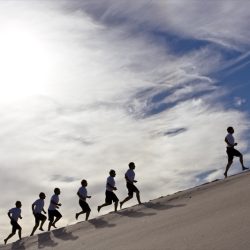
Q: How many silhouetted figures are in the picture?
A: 7